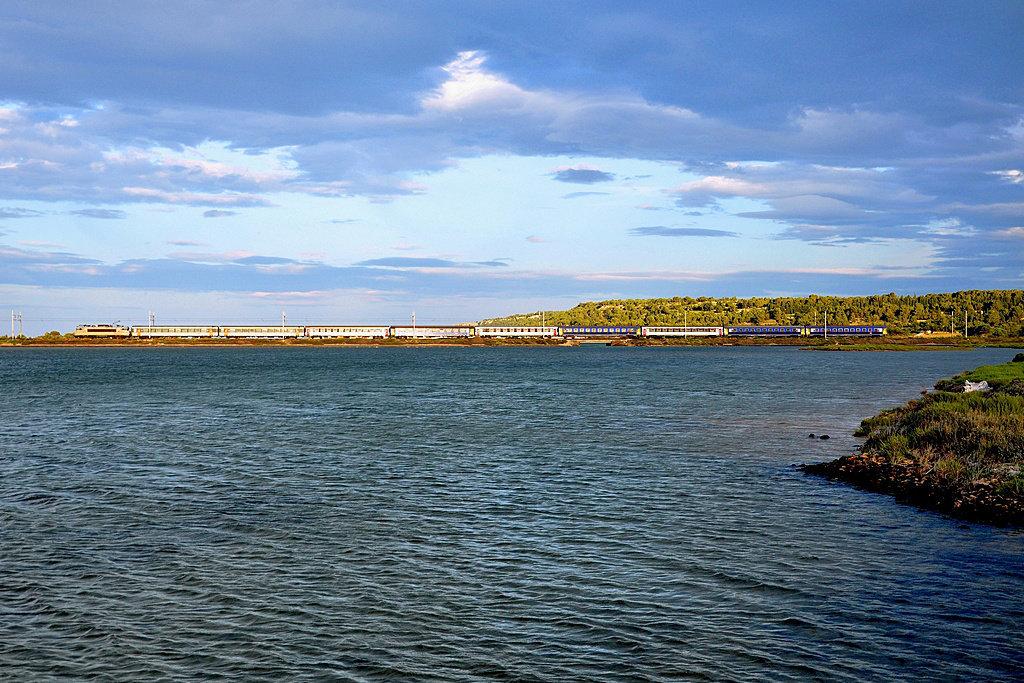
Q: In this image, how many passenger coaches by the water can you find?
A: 9